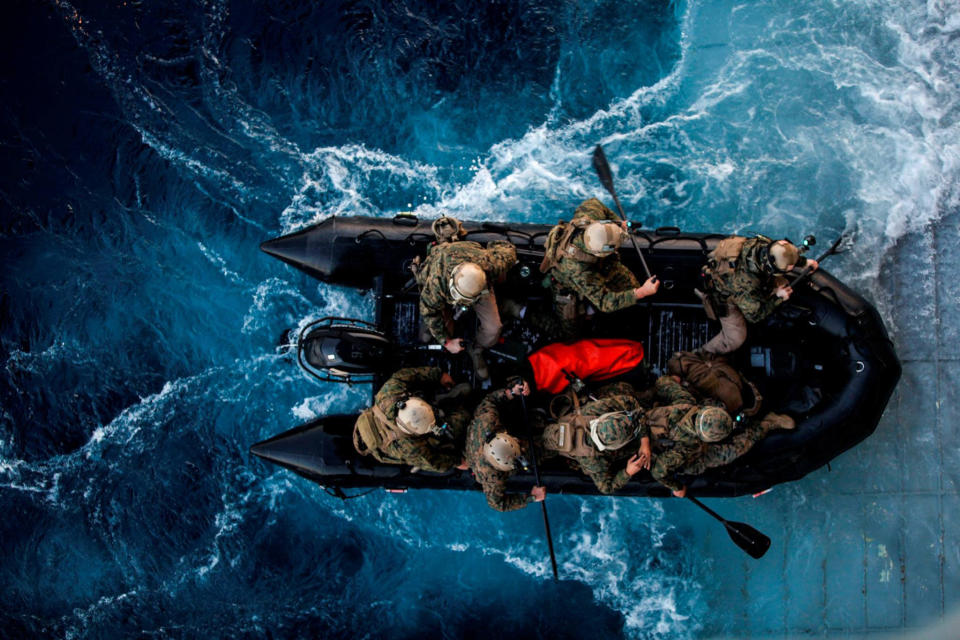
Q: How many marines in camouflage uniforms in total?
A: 7